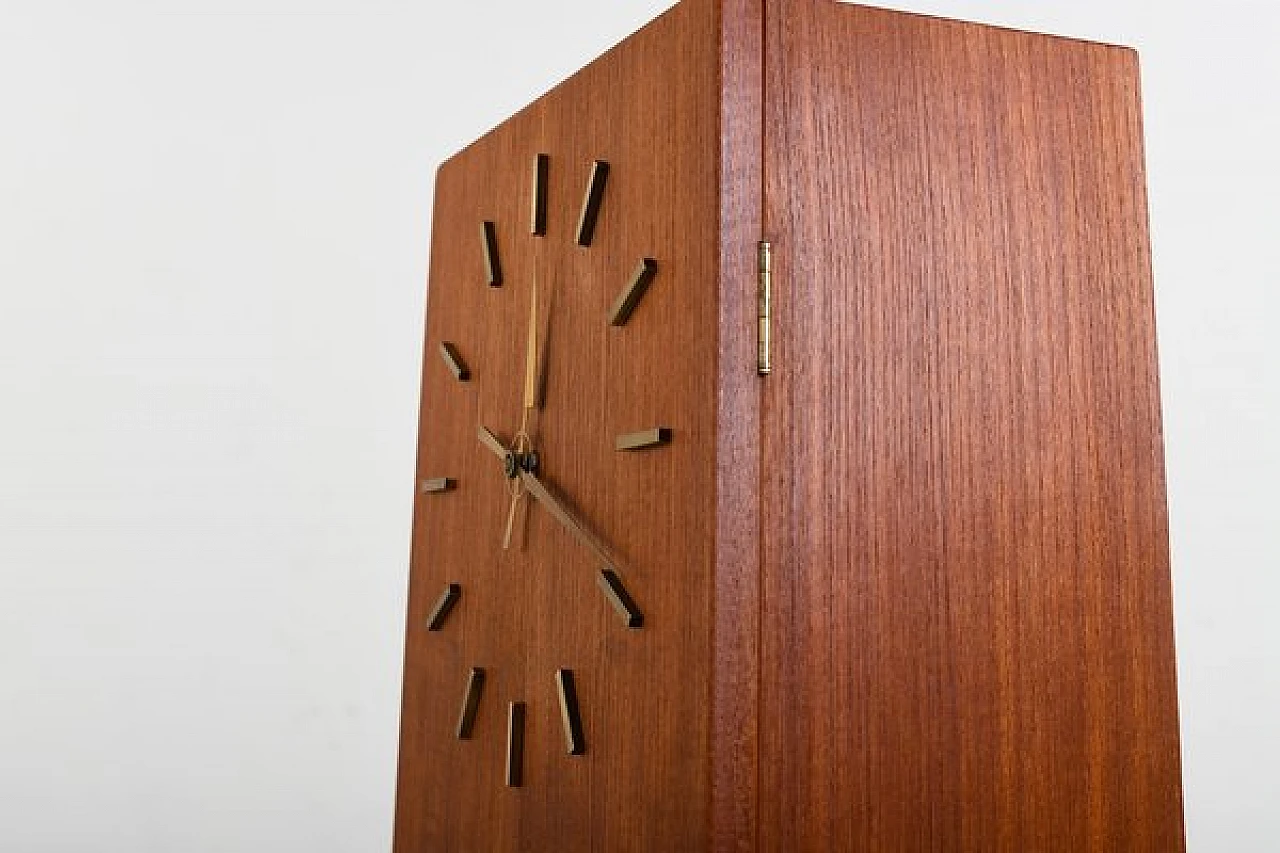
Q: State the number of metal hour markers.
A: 12